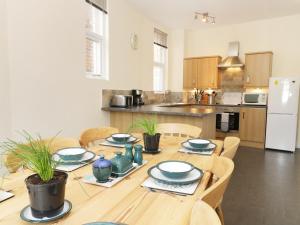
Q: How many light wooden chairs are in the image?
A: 6